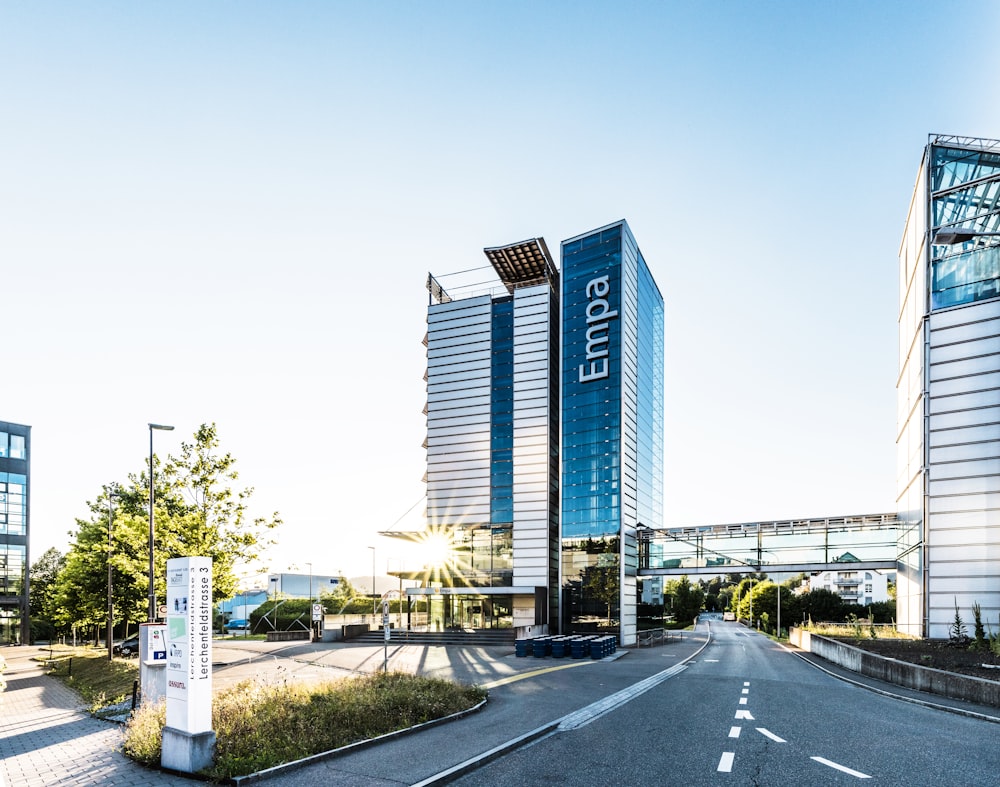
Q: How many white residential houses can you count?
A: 1